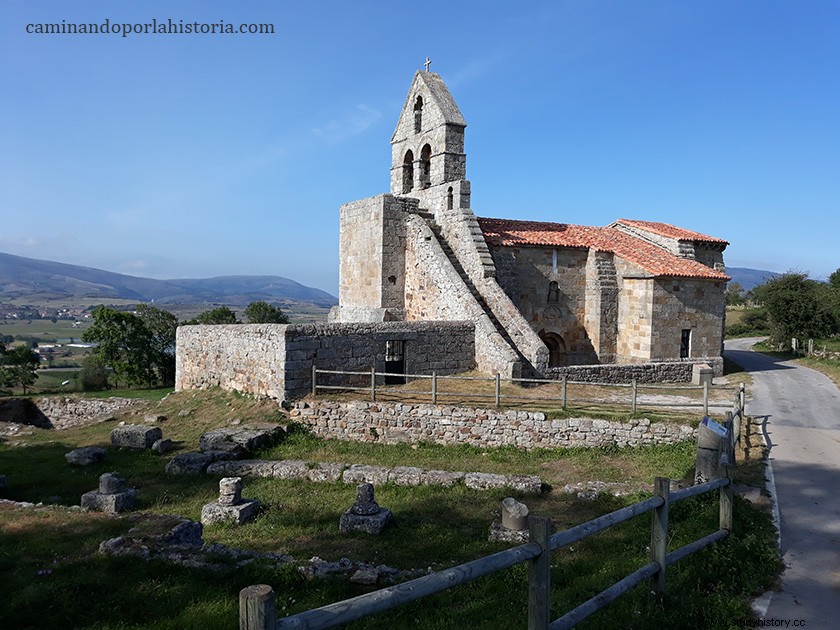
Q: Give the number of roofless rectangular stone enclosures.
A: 1